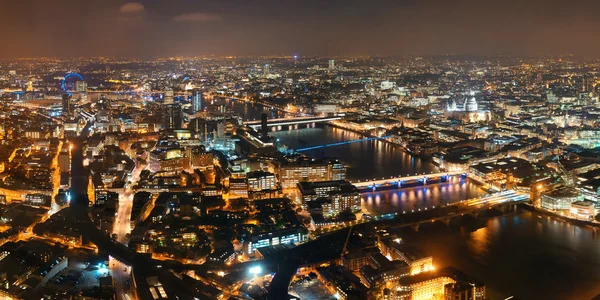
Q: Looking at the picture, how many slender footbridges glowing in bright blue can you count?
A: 1